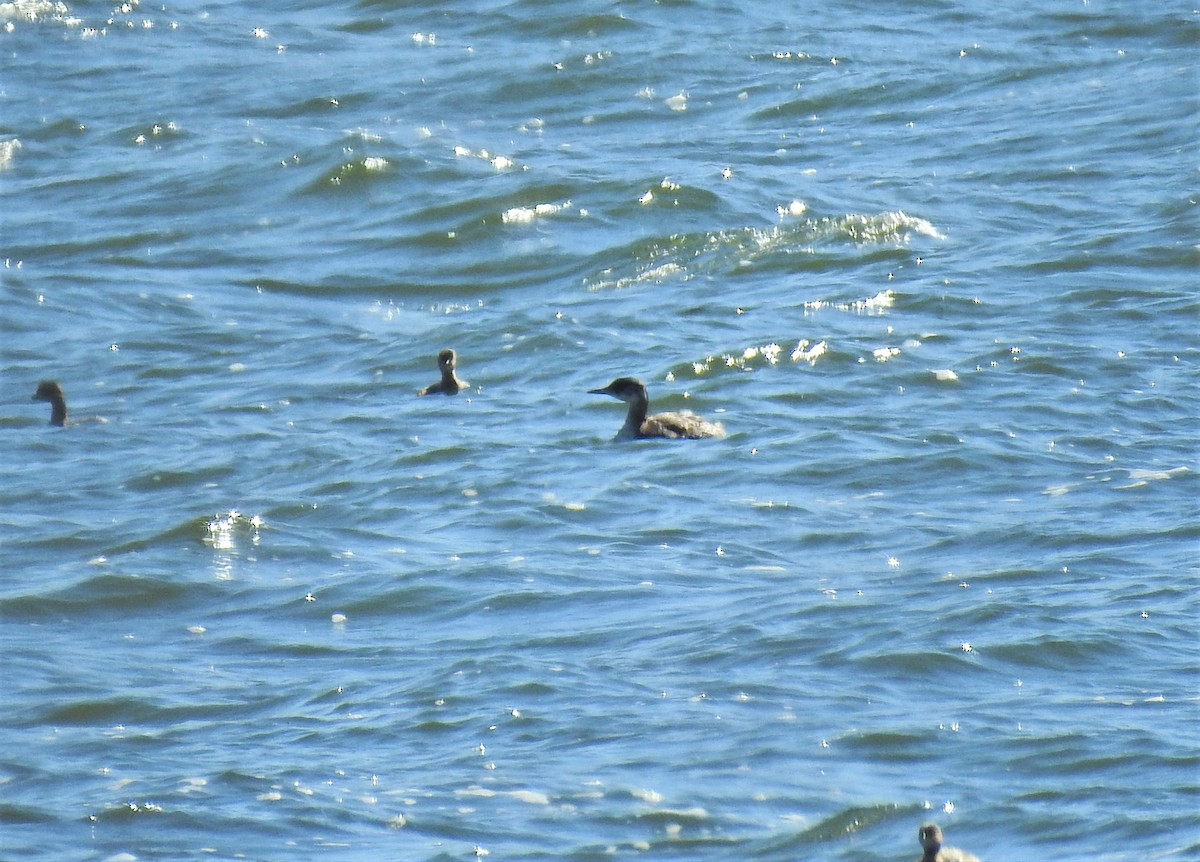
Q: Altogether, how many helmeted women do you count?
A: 0